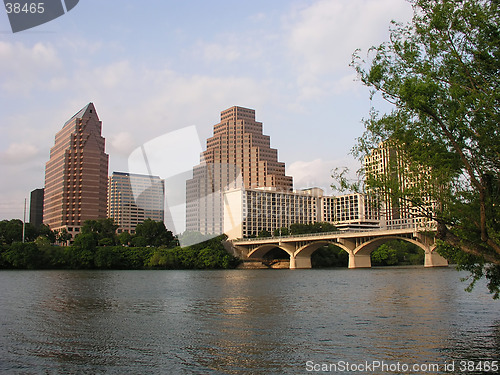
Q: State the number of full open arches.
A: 3